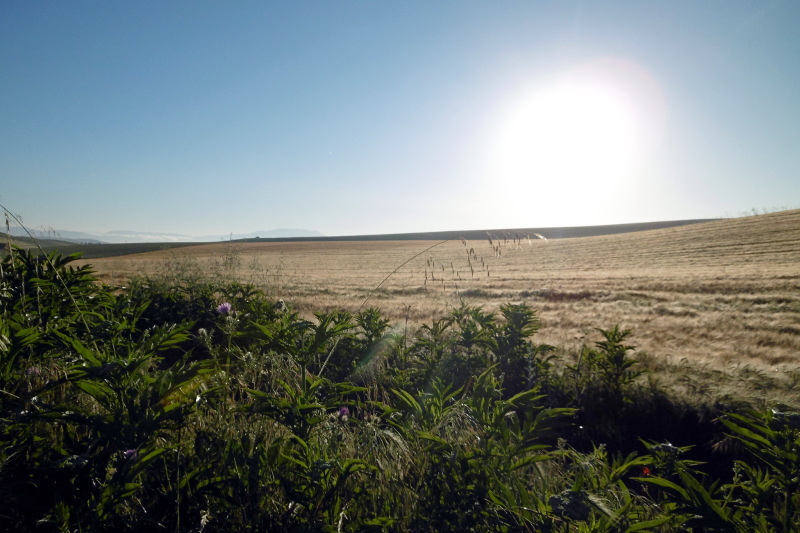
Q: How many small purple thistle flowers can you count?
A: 3